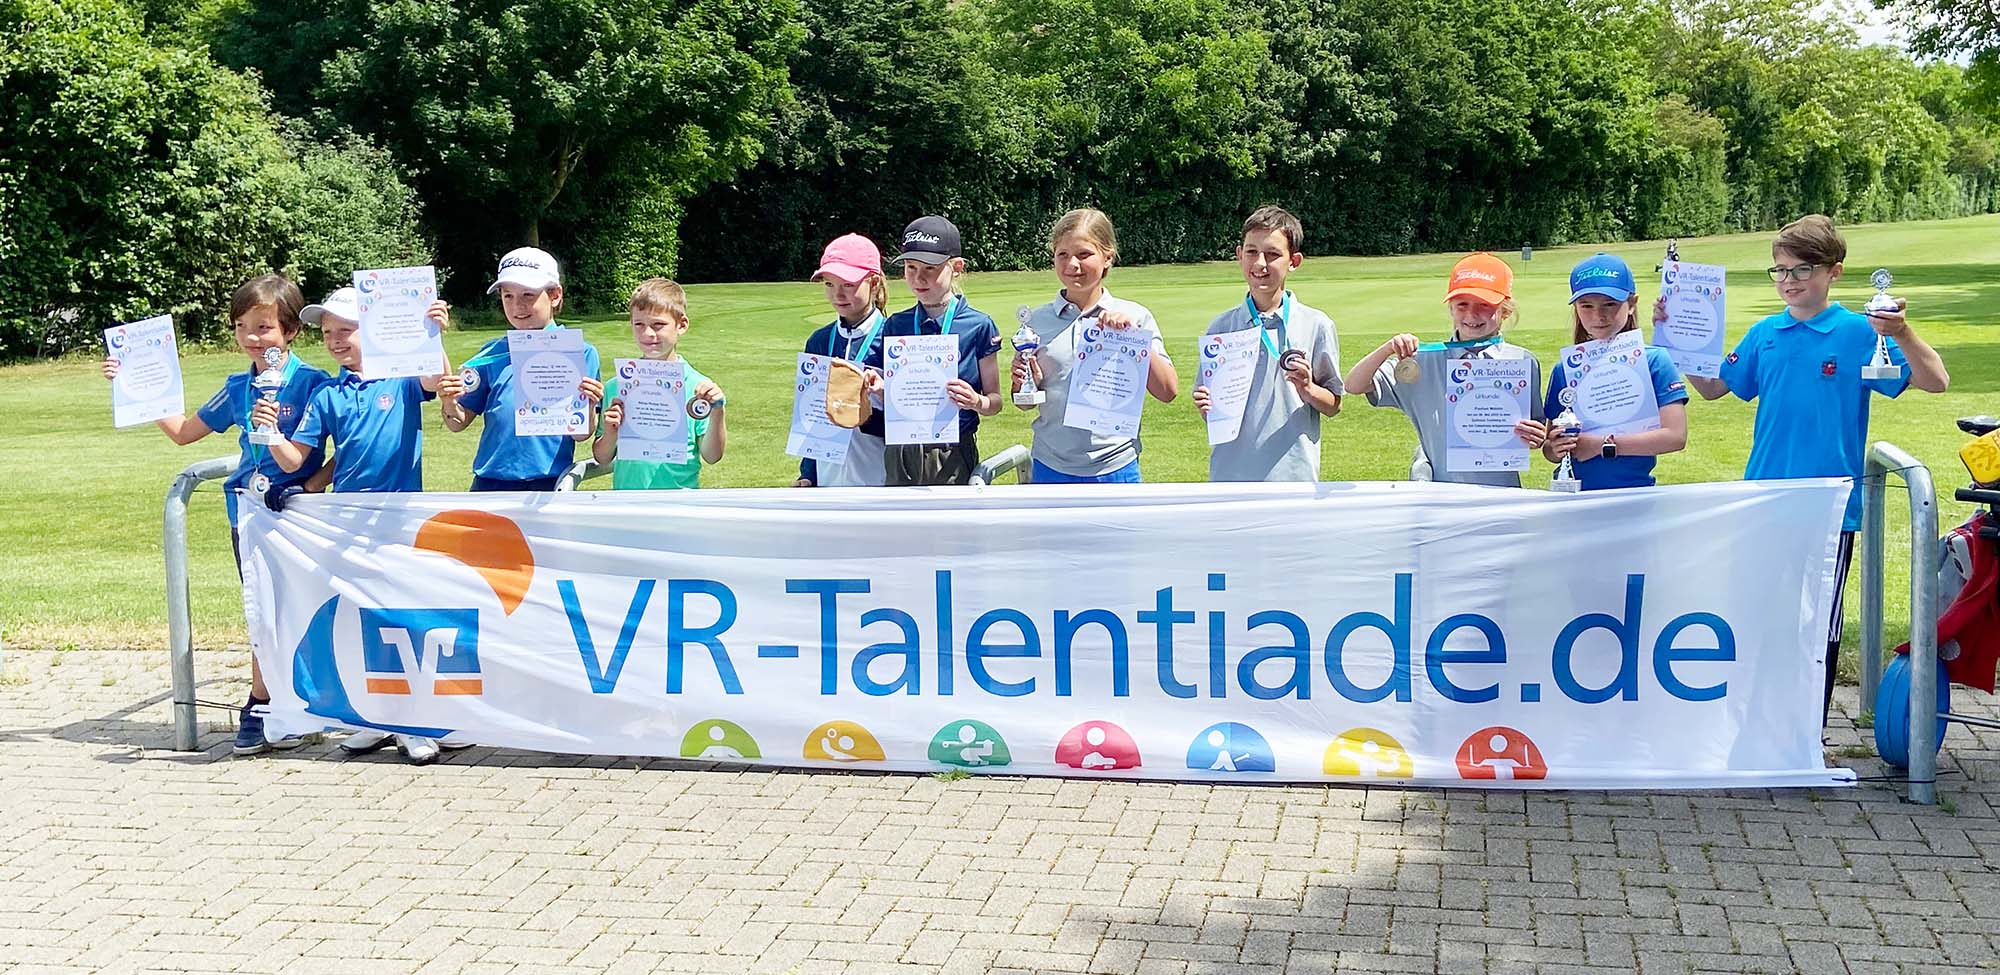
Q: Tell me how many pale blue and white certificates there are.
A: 11